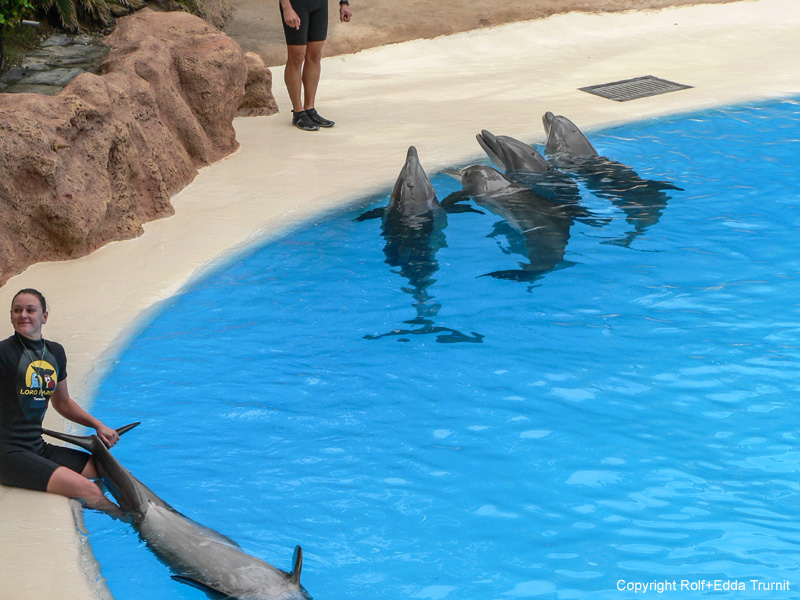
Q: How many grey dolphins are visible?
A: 5